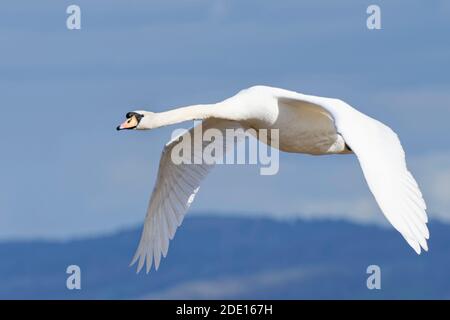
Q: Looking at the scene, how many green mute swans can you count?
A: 0